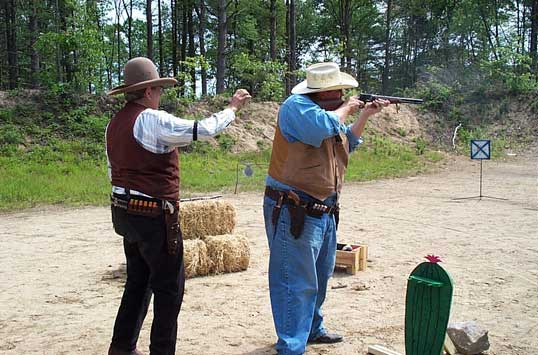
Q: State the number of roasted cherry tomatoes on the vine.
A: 0